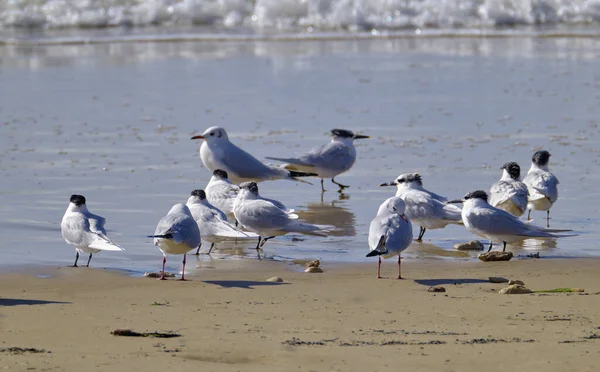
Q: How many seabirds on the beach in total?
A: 12